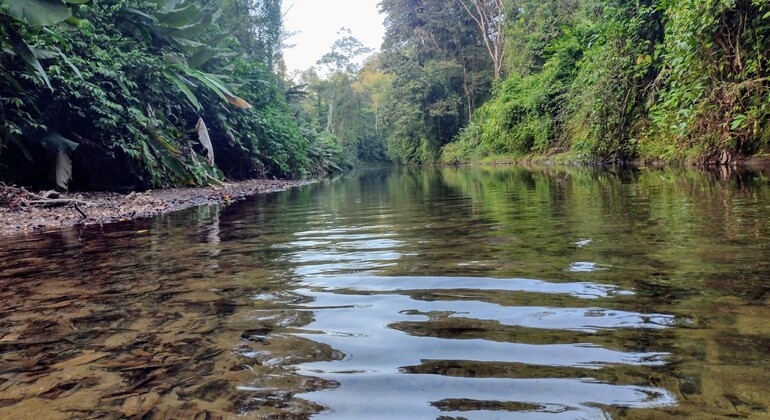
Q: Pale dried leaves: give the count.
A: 2